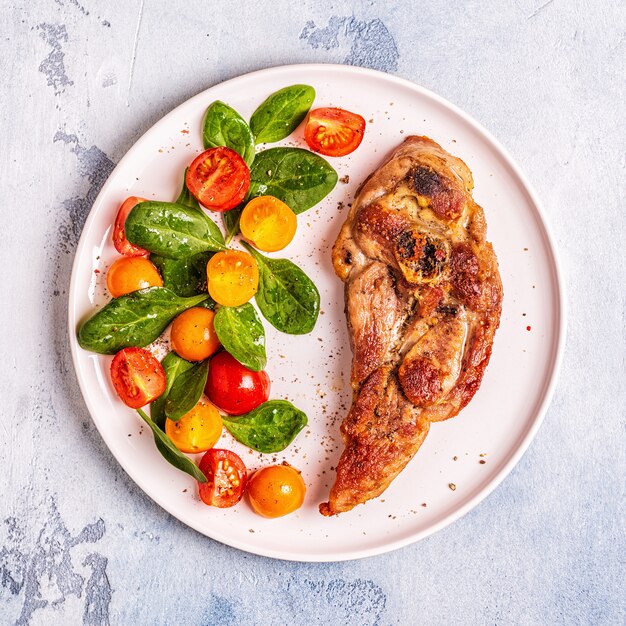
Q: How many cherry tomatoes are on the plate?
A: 12